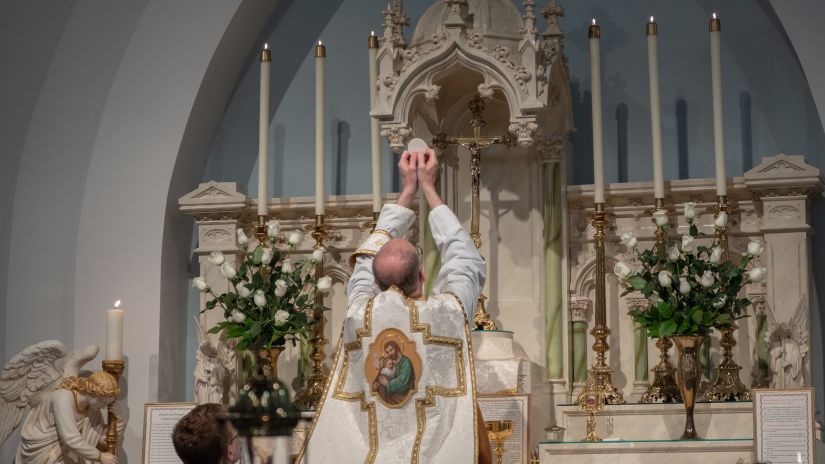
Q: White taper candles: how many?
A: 6